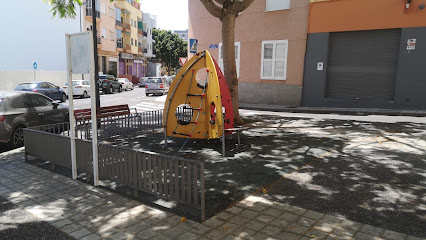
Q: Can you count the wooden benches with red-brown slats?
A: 1